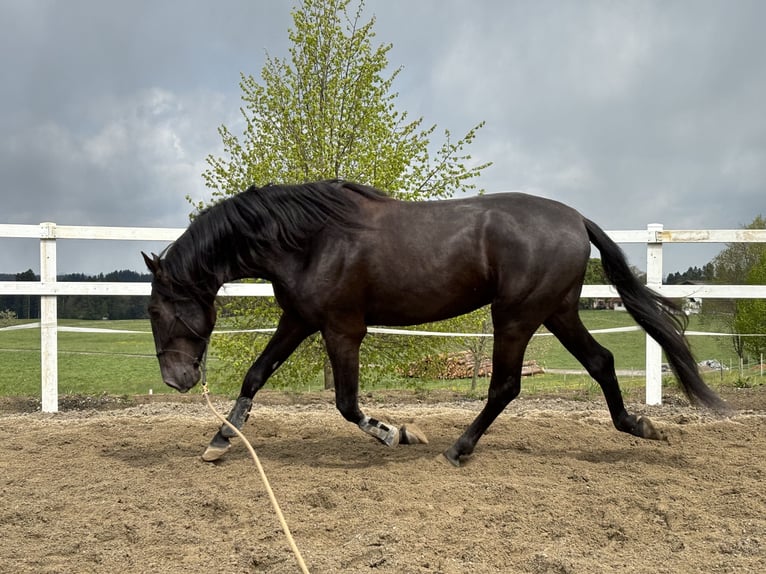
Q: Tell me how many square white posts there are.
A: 2